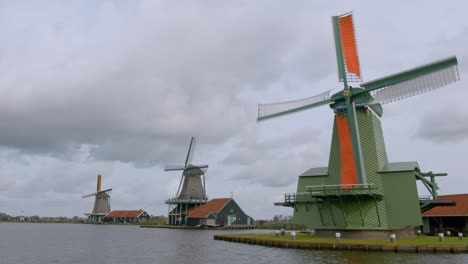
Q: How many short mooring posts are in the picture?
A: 9